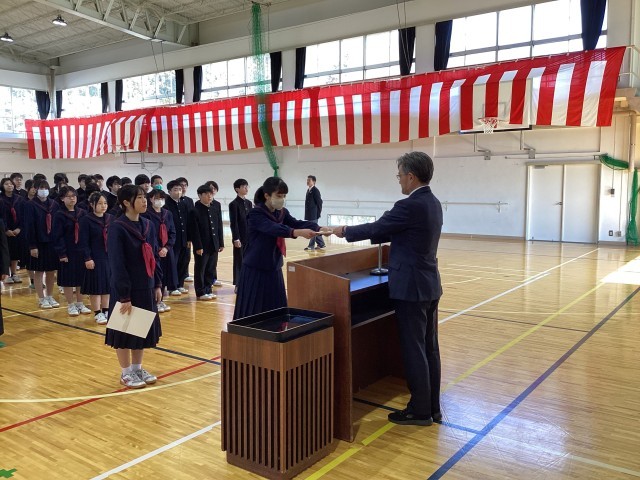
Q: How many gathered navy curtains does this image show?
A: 11